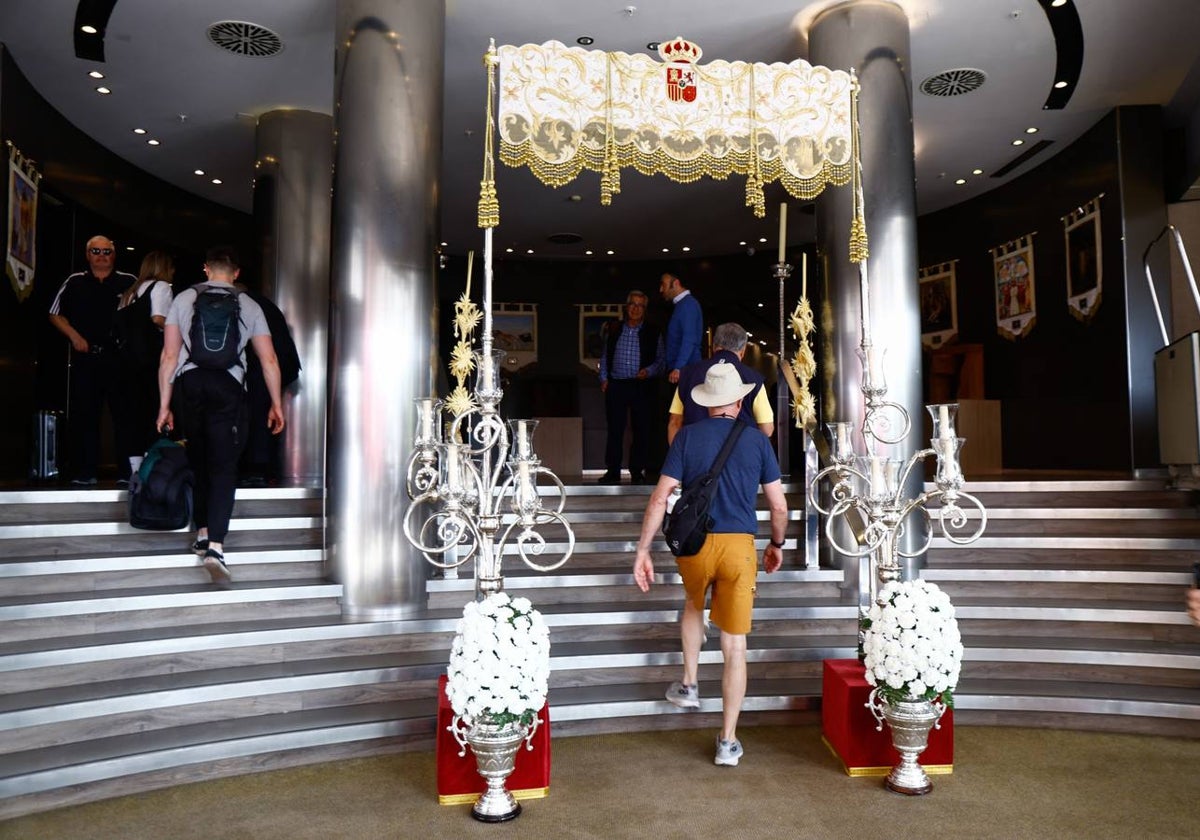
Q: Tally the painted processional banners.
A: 6